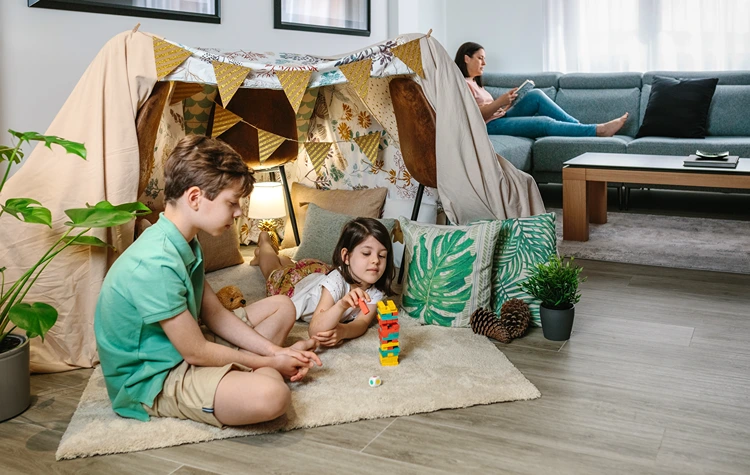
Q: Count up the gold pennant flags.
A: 10